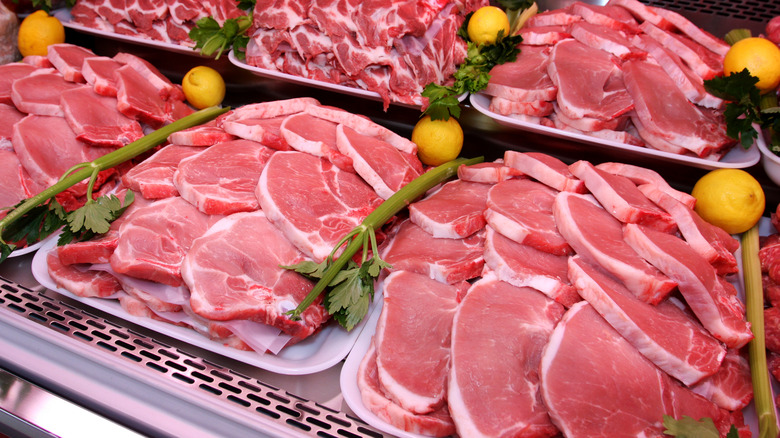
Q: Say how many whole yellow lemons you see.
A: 6